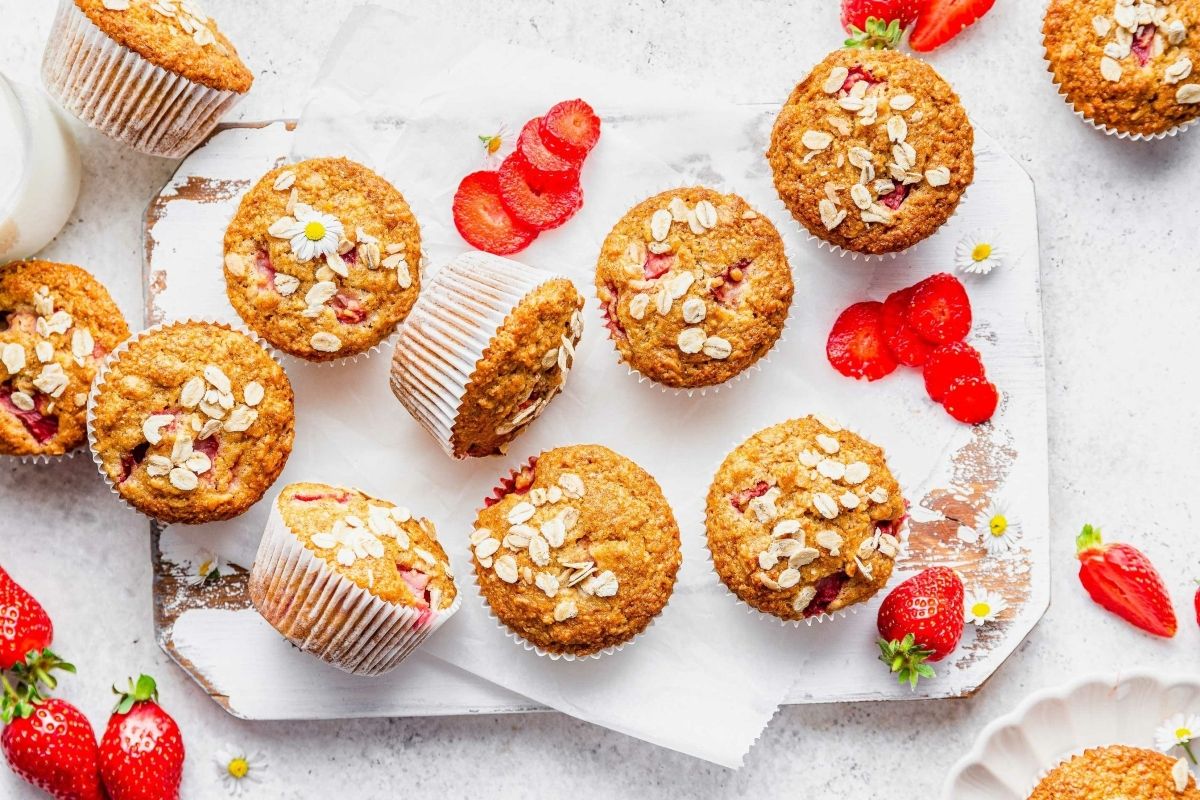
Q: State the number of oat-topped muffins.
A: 12